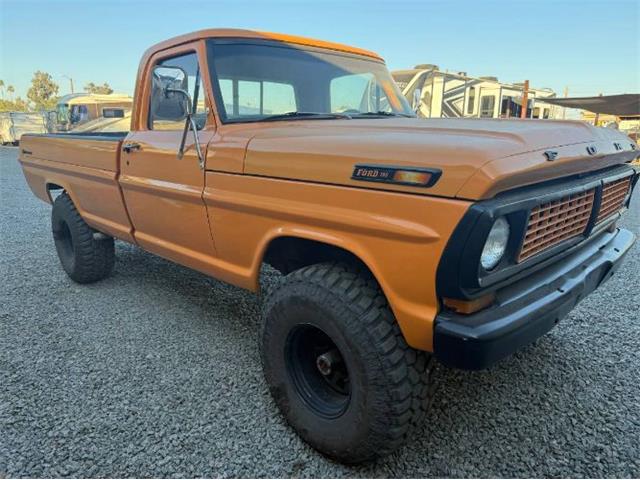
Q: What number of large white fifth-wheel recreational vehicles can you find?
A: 1